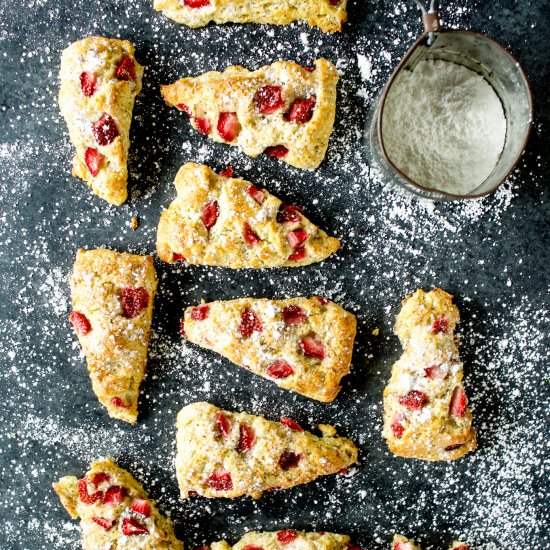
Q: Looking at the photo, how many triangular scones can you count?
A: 11